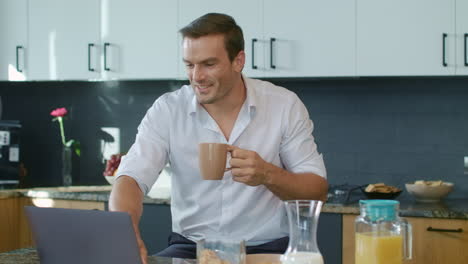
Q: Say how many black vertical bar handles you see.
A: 7